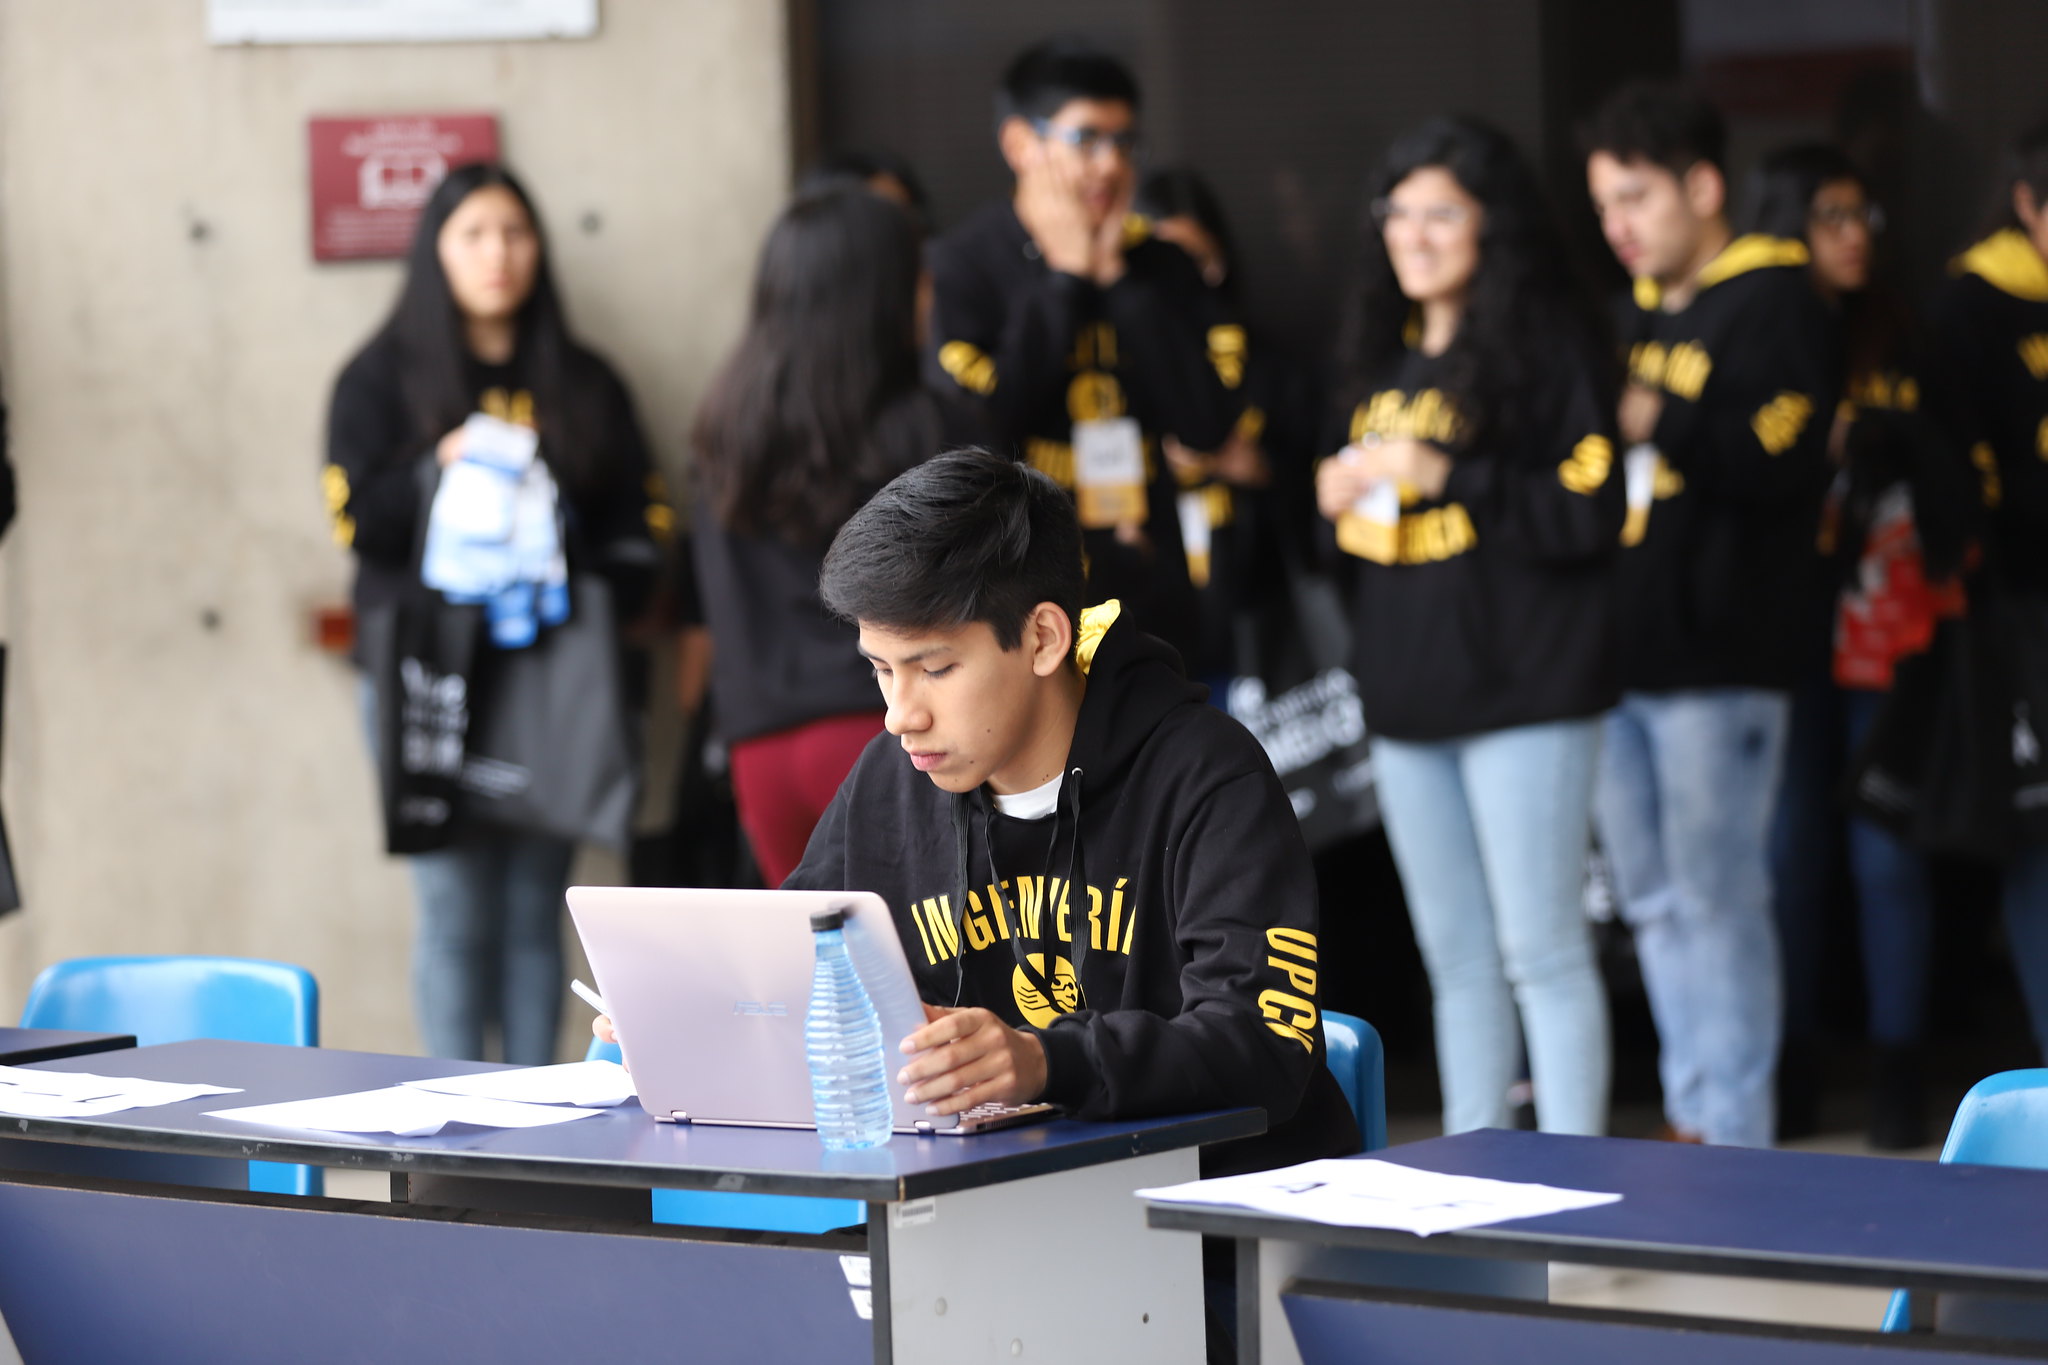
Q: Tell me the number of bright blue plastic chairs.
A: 4